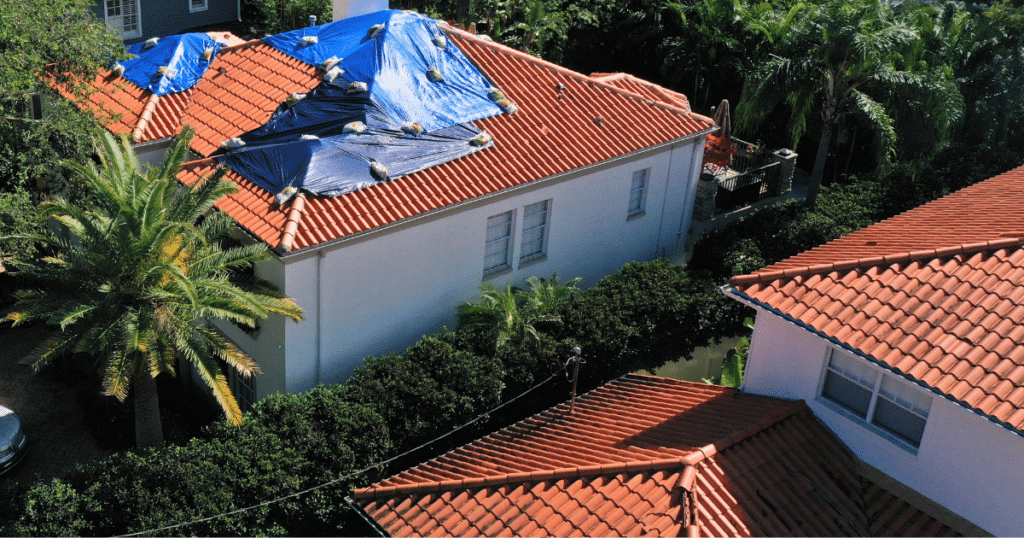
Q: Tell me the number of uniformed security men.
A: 0